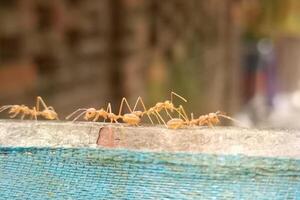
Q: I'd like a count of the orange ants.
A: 4